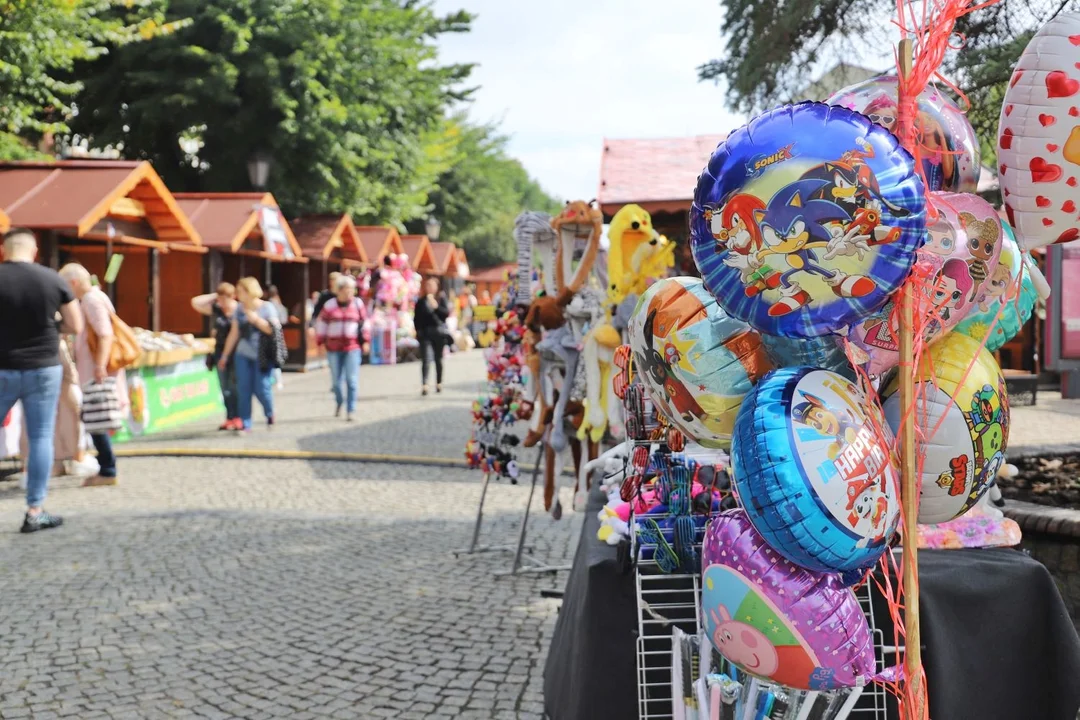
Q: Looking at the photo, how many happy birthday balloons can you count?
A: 1